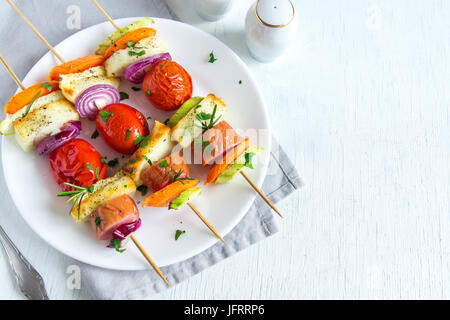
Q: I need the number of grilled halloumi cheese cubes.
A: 6